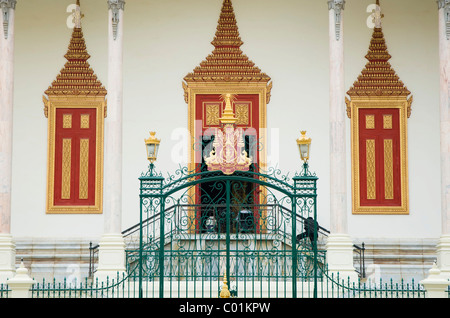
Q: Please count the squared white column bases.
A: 4